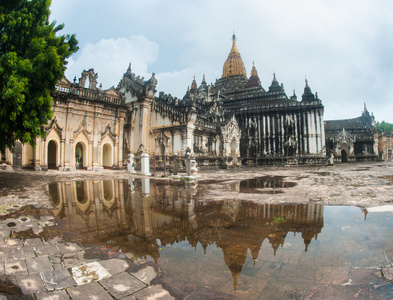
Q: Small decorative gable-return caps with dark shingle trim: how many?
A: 0